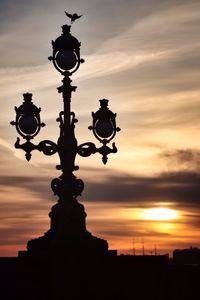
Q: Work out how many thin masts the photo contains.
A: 3